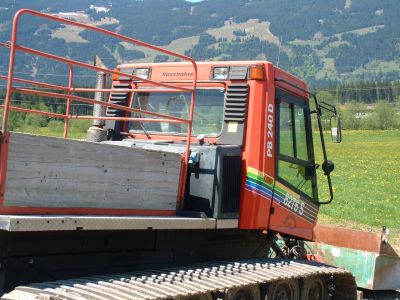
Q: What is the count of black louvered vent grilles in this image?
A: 2